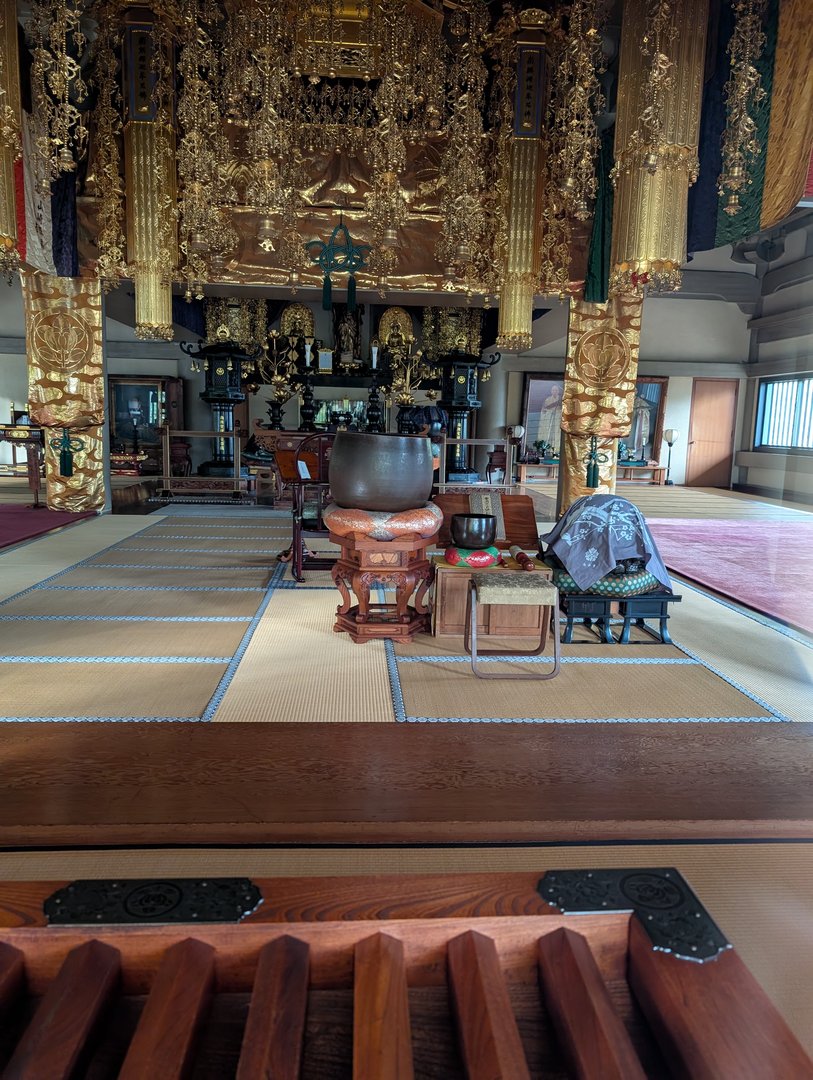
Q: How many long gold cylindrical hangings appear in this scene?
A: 4